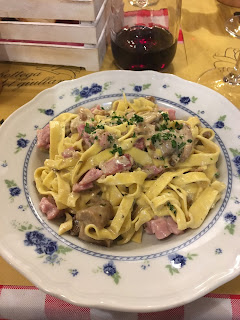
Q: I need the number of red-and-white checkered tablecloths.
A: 1